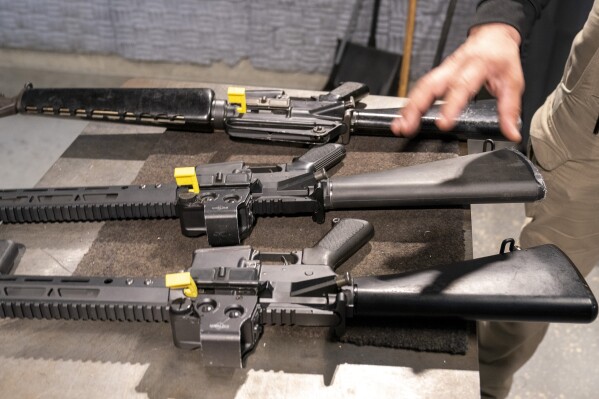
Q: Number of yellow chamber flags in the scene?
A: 3